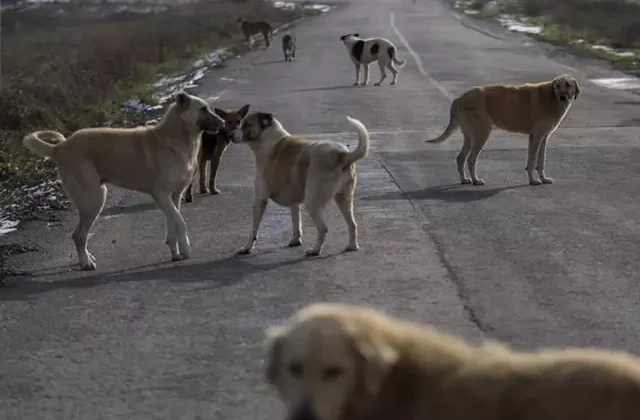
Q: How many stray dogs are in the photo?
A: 8